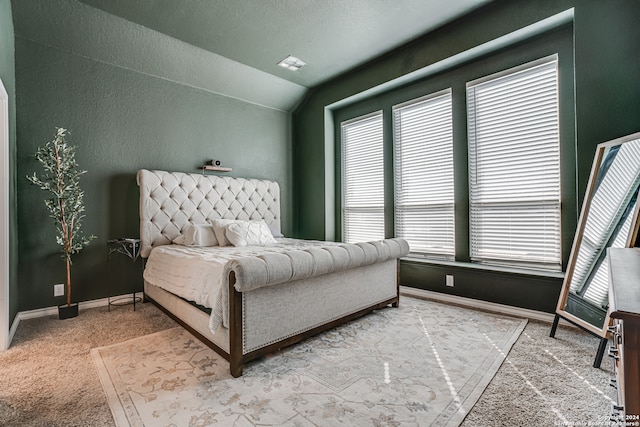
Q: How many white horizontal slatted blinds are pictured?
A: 3